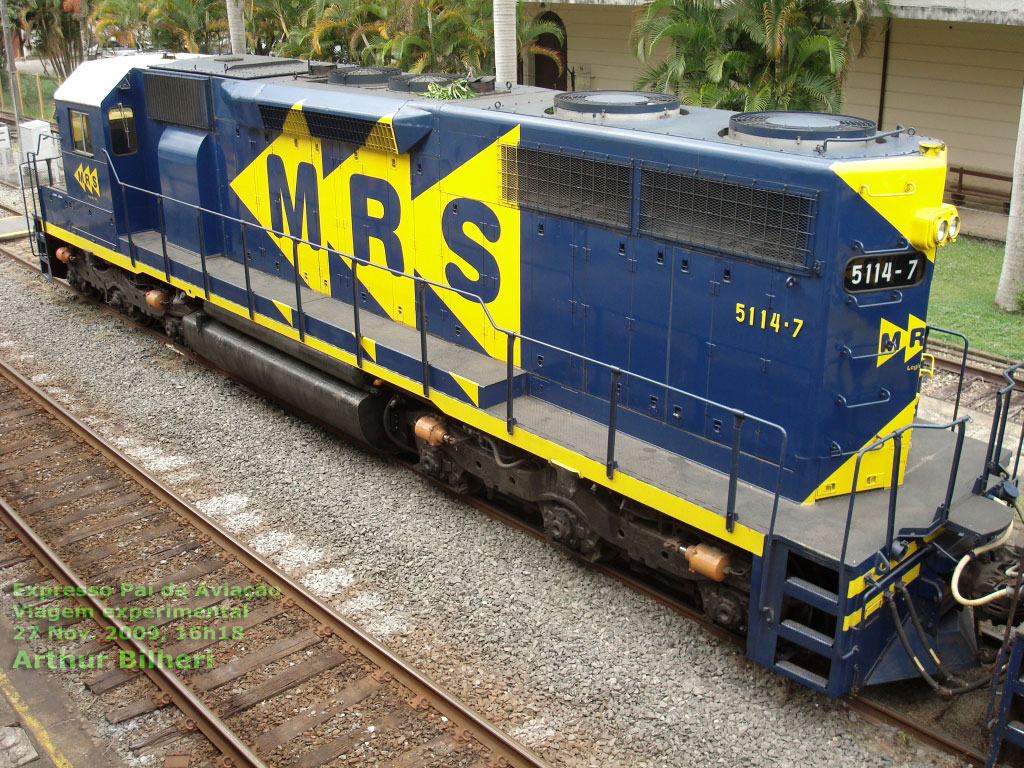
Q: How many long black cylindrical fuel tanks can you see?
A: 1